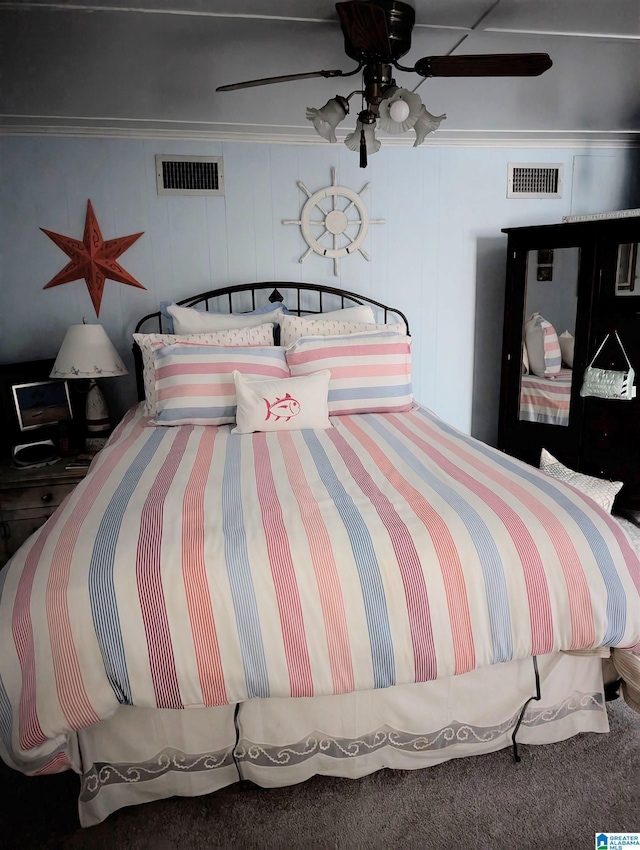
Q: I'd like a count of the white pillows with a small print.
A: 2